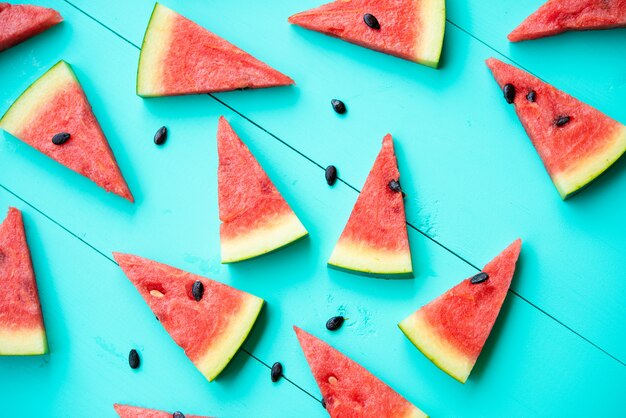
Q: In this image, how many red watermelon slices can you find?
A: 13